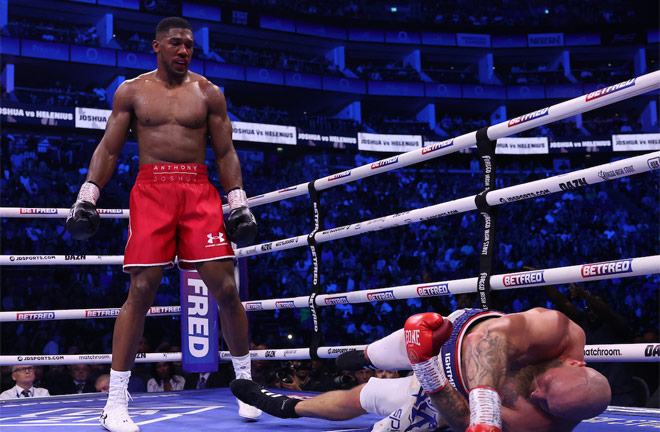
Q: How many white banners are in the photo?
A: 5